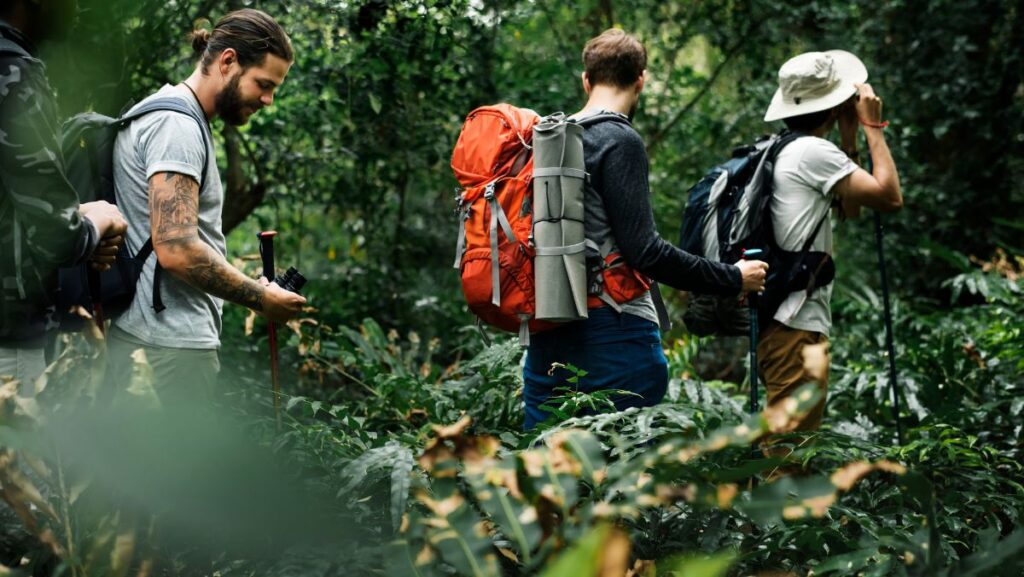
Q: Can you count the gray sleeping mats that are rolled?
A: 1